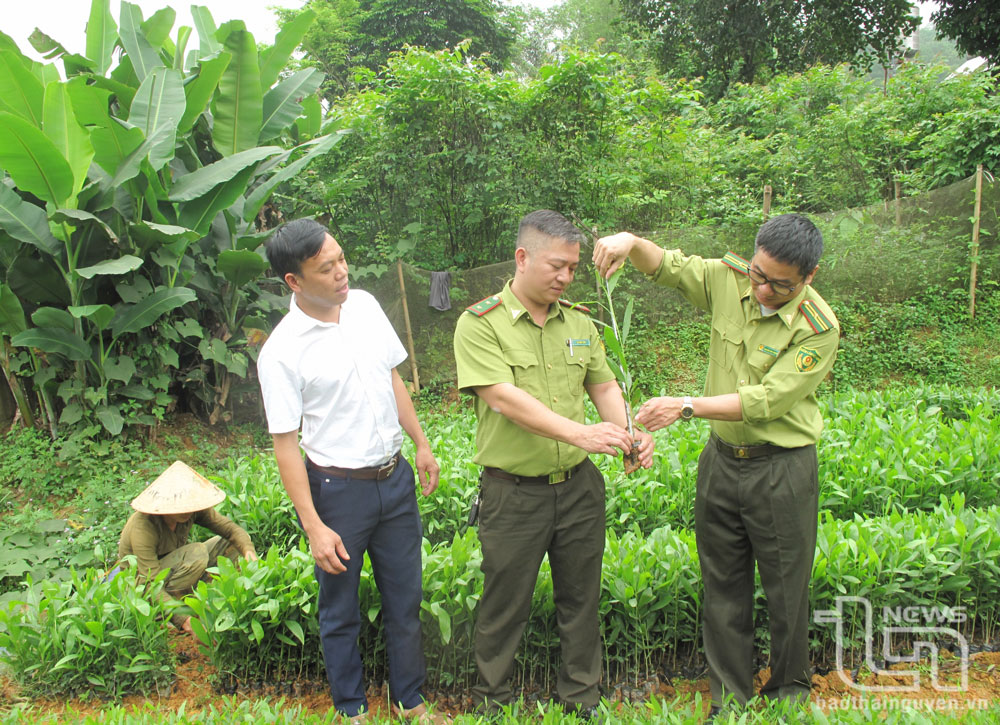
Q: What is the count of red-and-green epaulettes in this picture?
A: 4